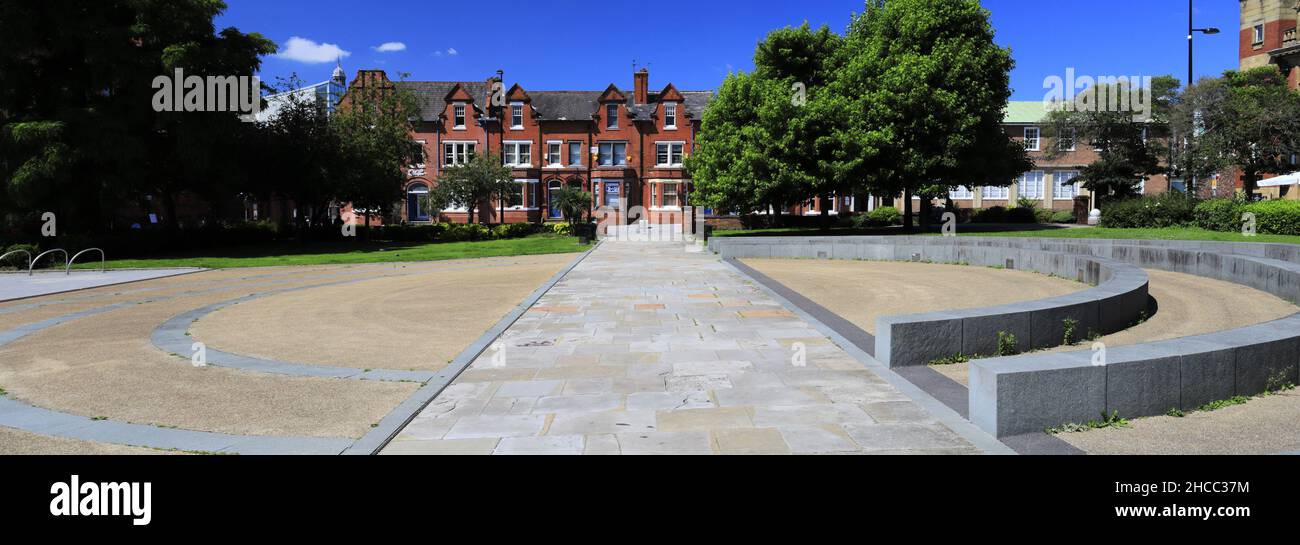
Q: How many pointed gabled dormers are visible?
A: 4